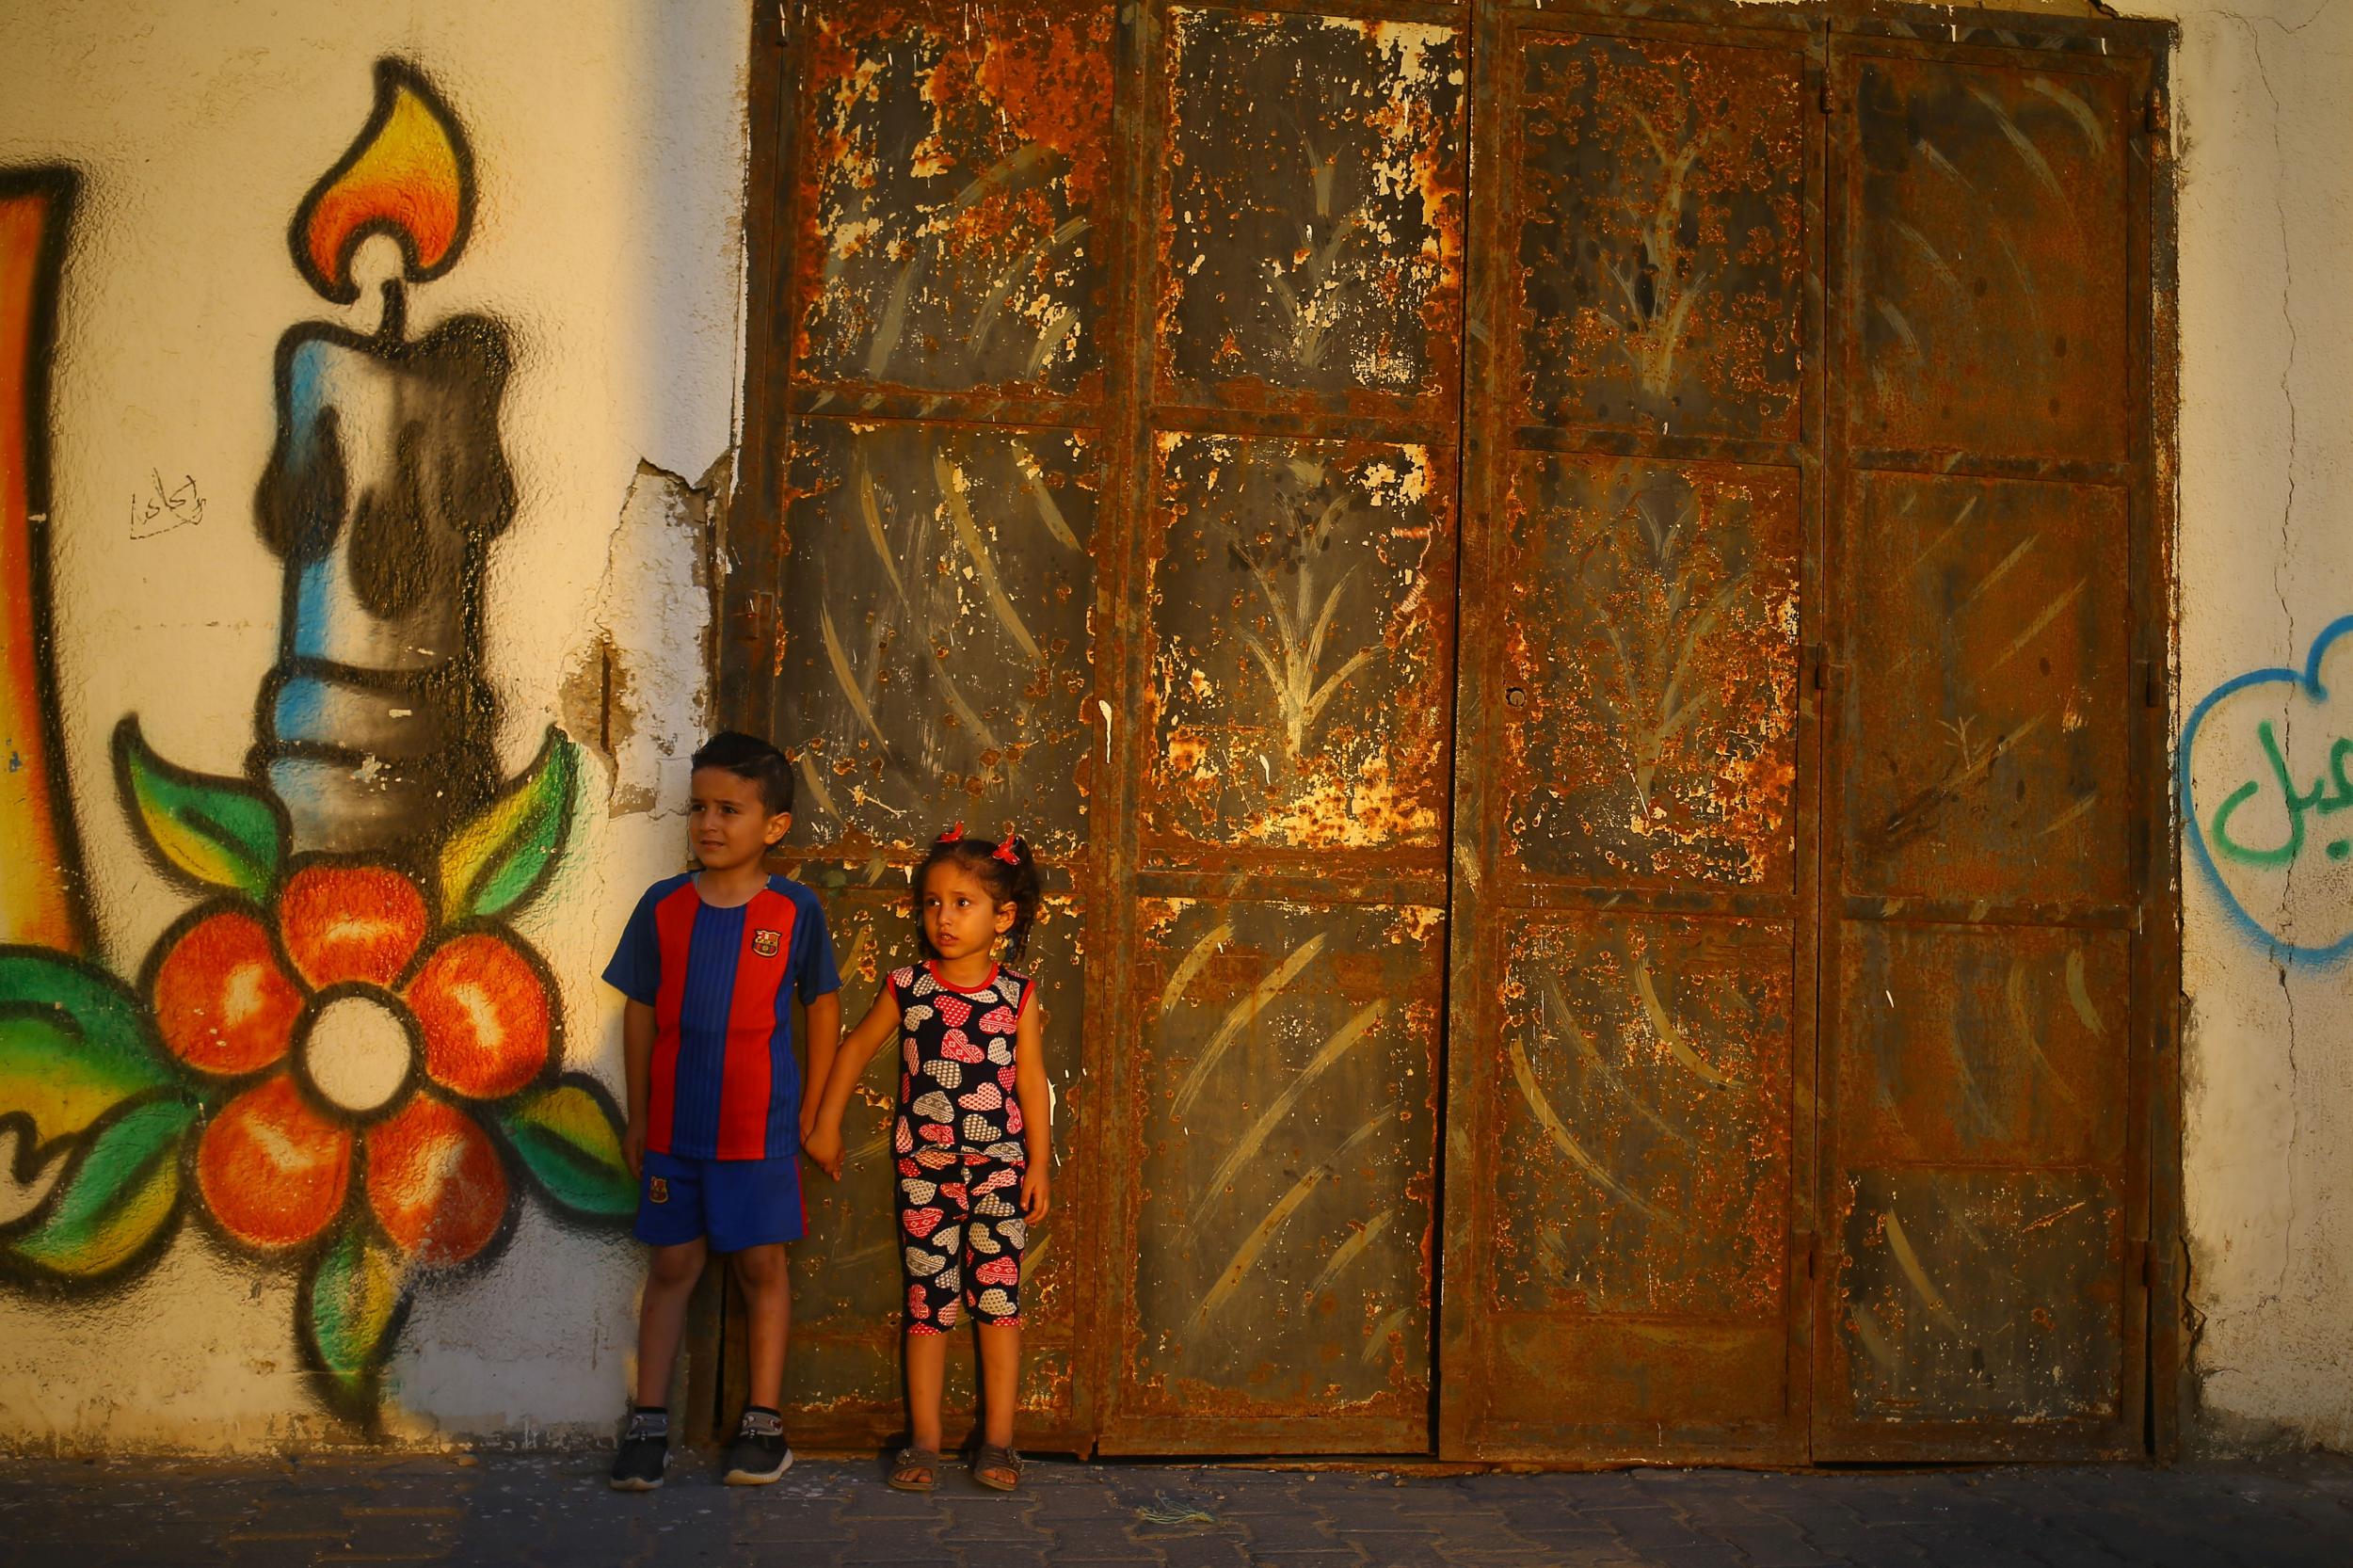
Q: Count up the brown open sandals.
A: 2